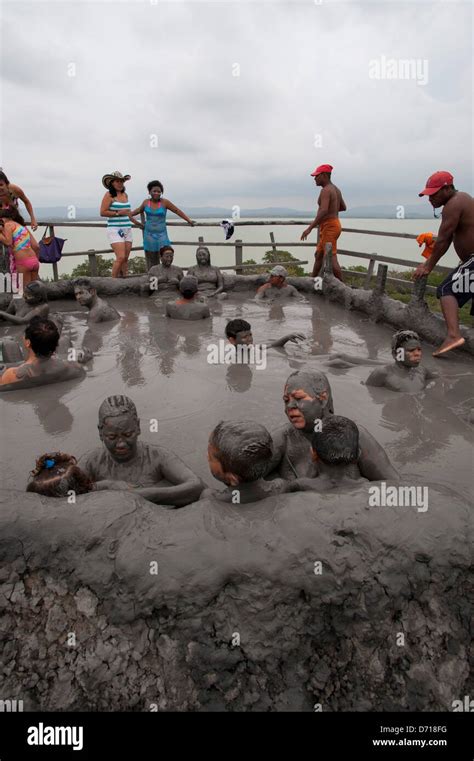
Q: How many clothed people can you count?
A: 6